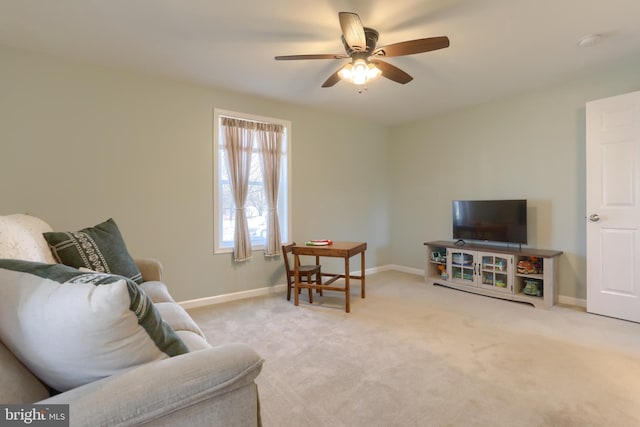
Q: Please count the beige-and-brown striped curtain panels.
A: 2